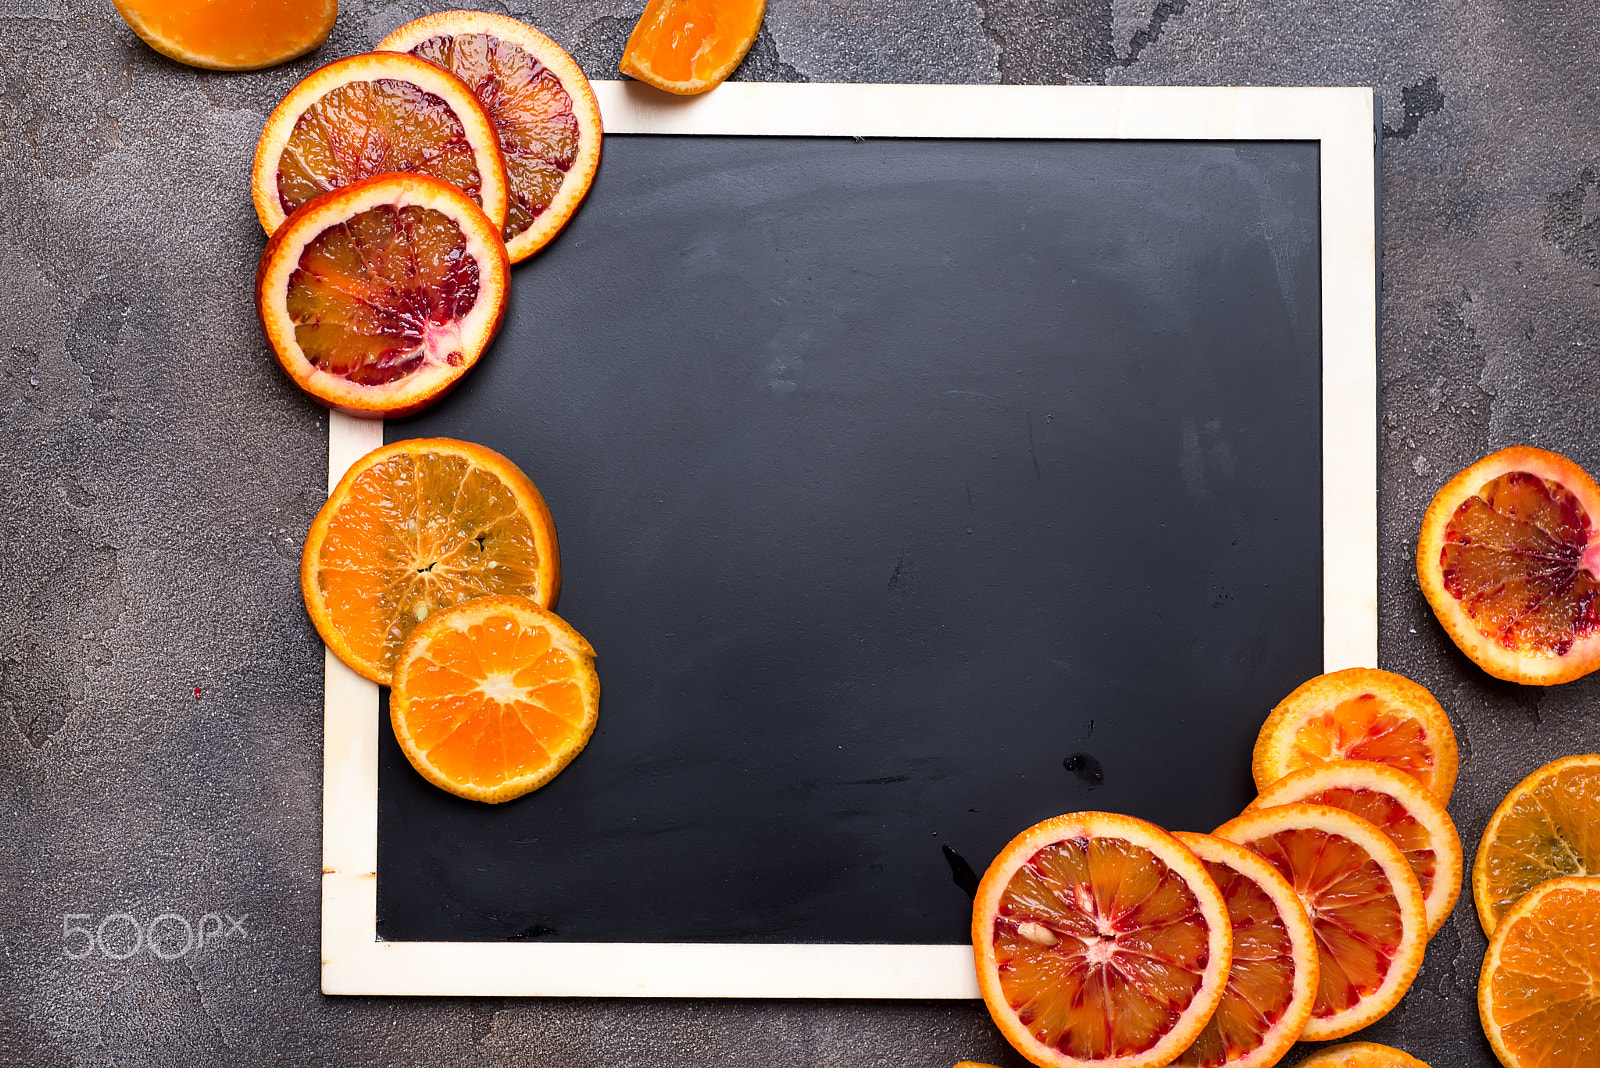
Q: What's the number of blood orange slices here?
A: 9